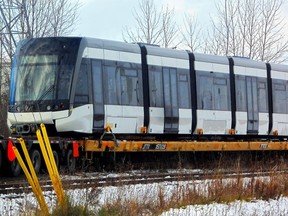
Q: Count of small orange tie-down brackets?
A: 5